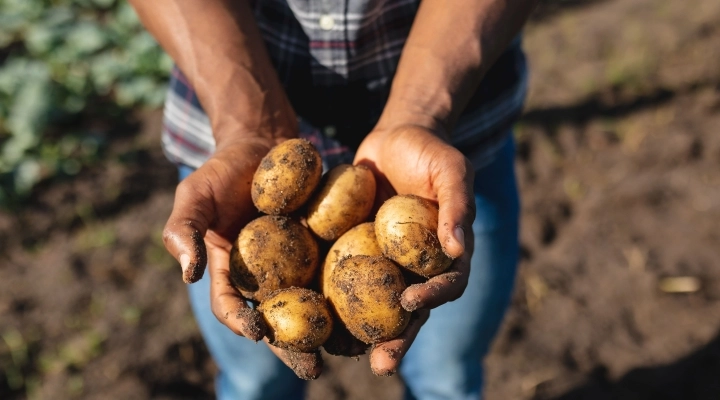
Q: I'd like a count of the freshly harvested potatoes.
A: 7